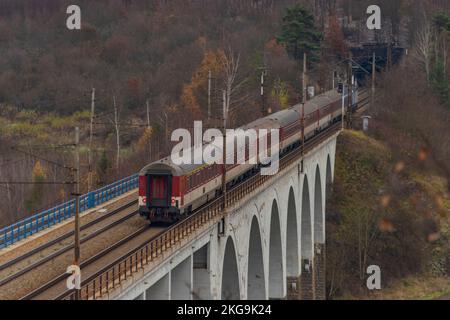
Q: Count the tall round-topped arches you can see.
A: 7